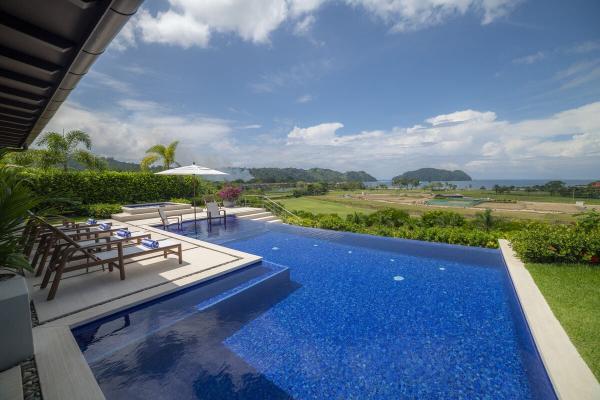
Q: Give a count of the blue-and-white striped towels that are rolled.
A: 4